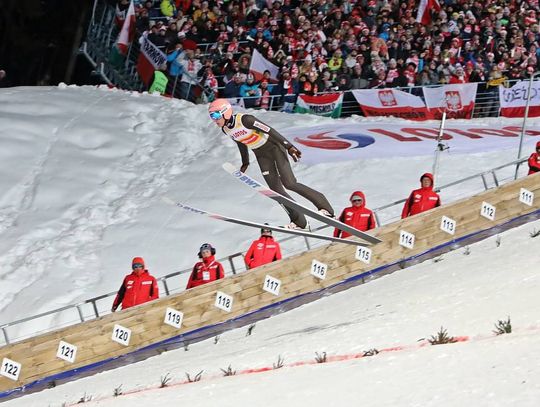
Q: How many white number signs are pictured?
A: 12